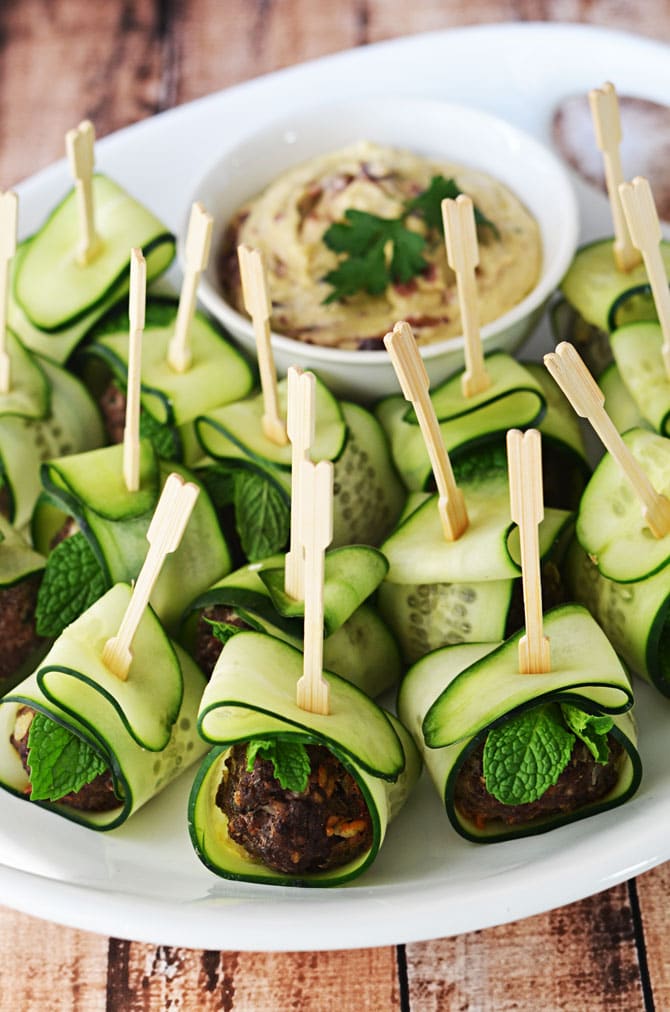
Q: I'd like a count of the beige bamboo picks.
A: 14